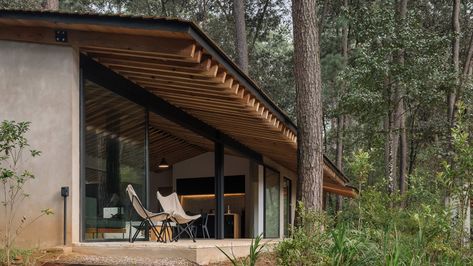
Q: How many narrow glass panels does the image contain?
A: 2